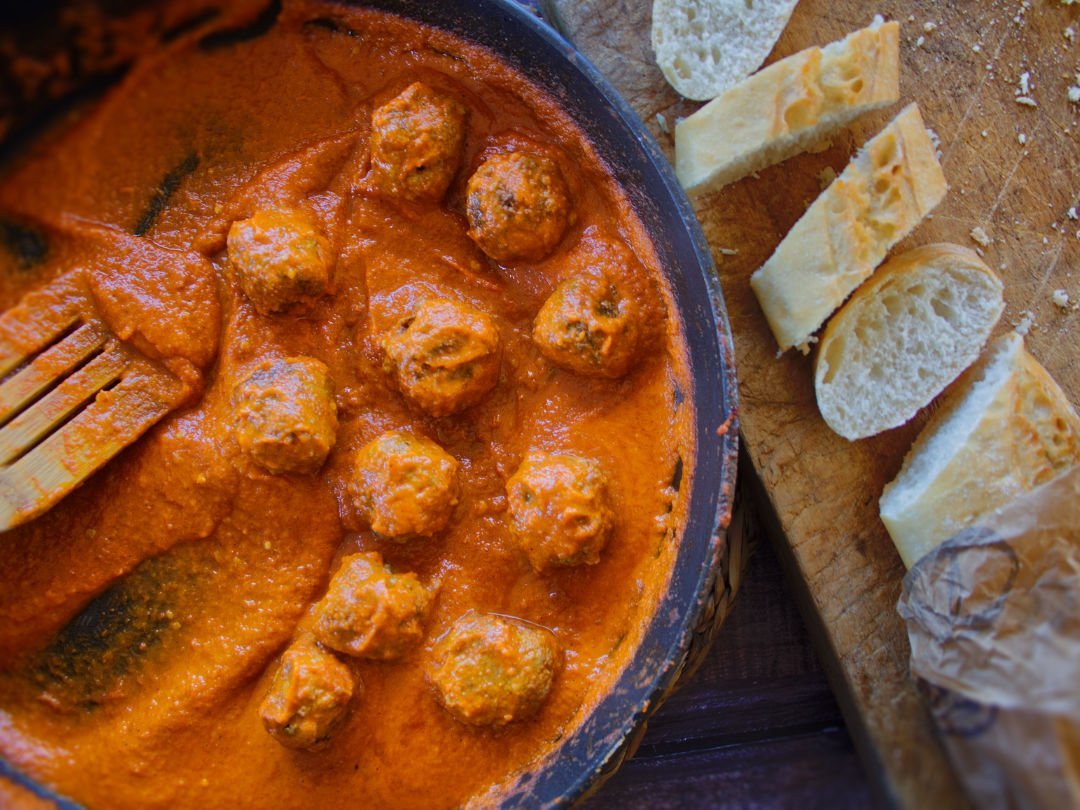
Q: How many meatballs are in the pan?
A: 11